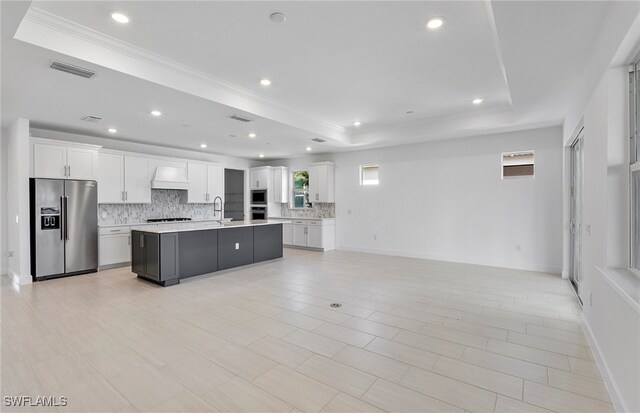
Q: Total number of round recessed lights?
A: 11